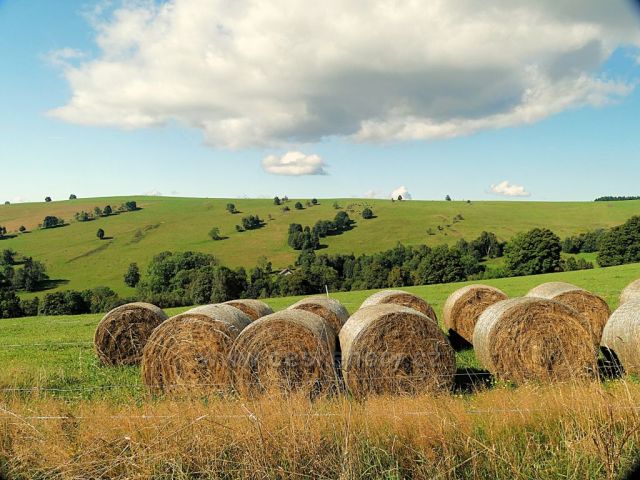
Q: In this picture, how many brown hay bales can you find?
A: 12